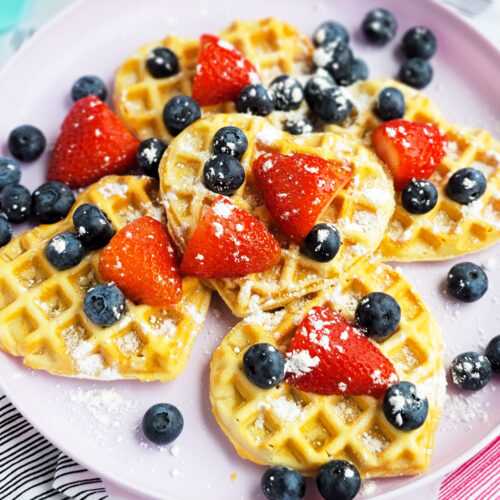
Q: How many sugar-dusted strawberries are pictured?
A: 7